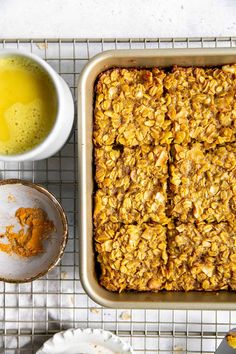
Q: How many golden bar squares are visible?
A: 6